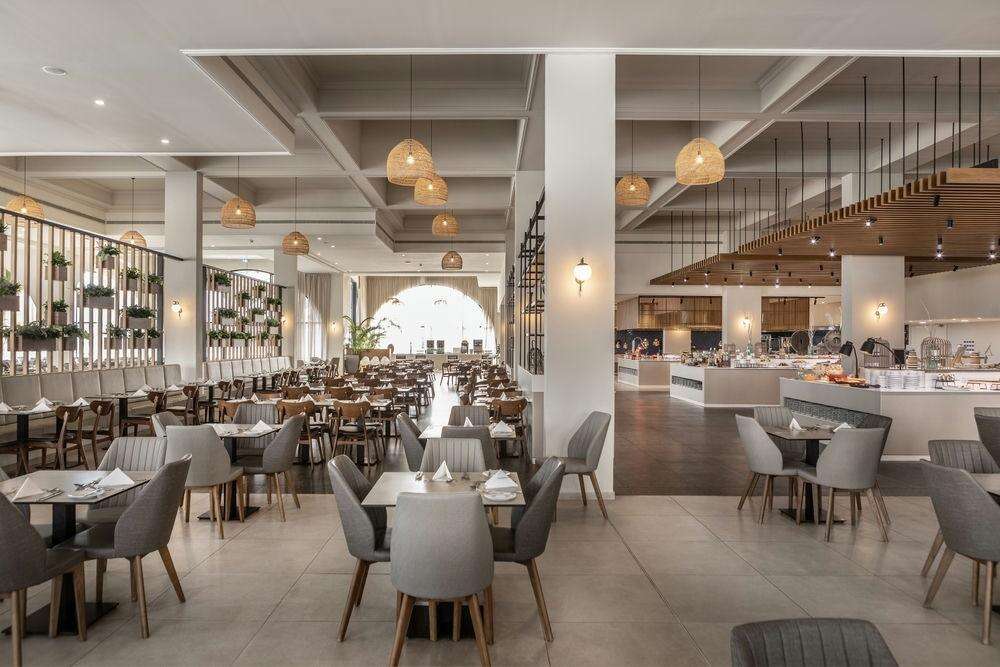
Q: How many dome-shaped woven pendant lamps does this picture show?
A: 10